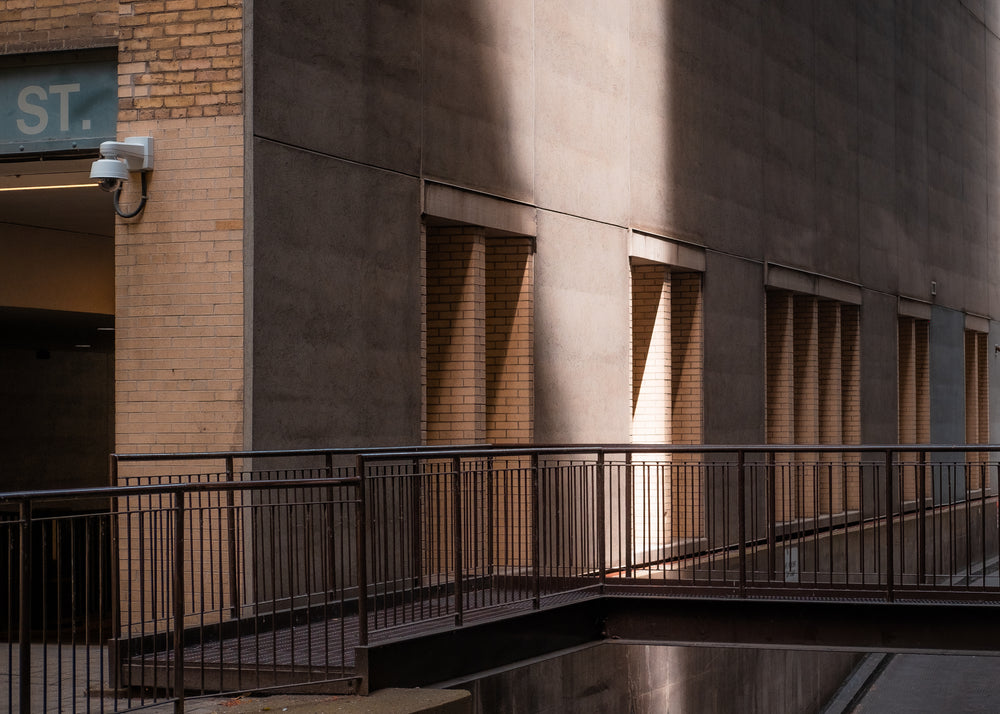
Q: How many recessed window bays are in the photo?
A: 5